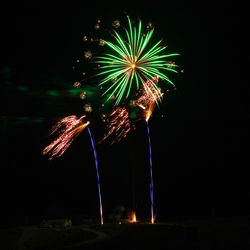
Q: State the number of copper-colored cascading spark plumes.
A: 3